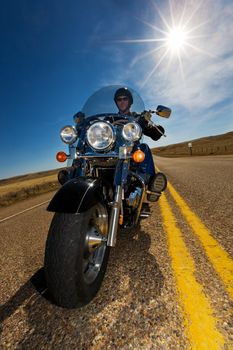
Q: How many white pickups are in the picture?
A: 0